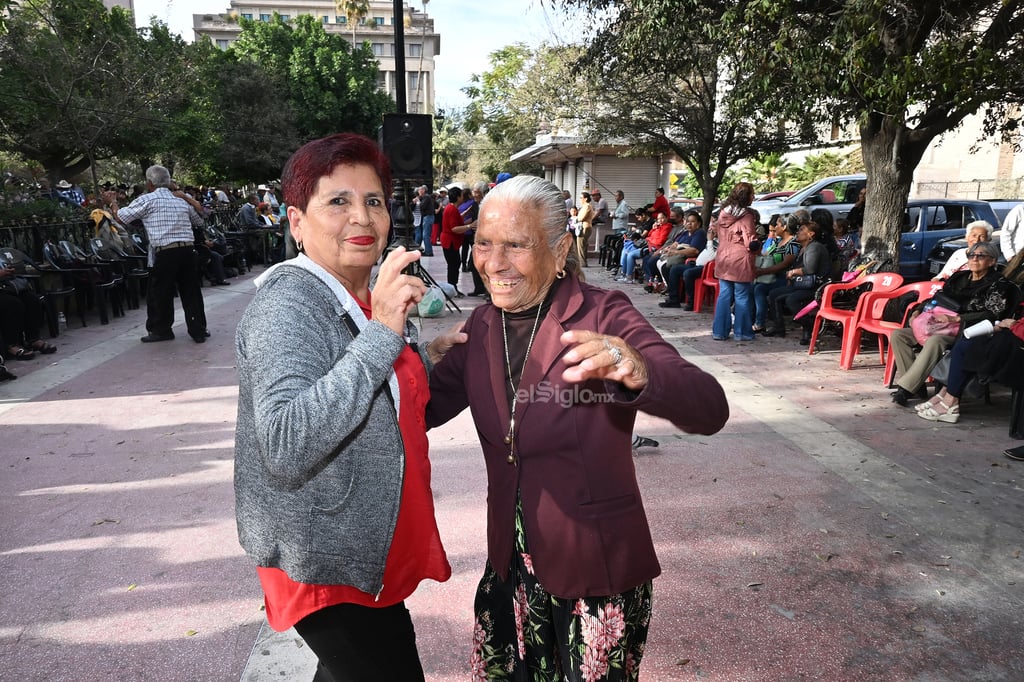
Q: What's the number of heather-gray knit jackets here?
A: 1